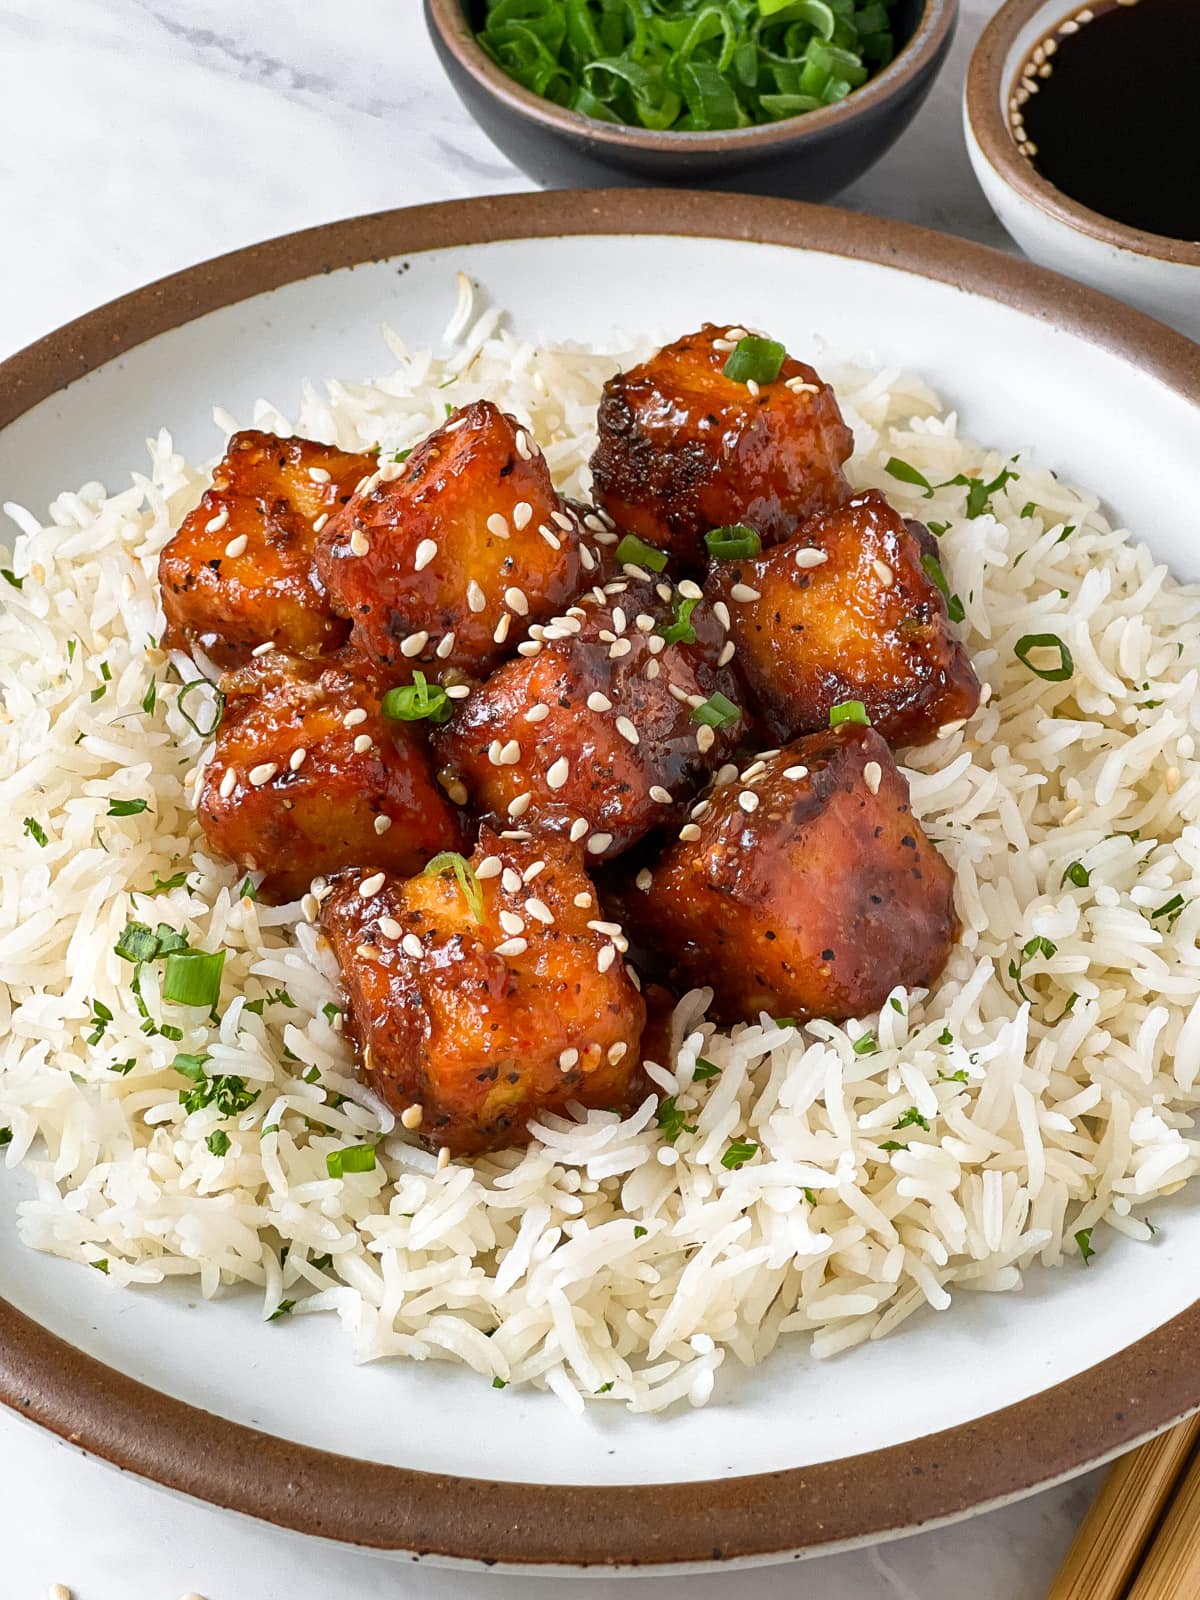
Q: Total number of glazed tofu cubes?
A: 8